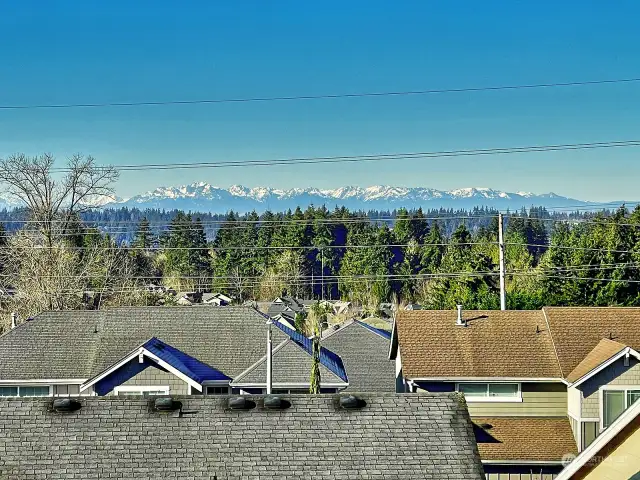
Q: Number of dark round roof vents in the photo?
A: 5